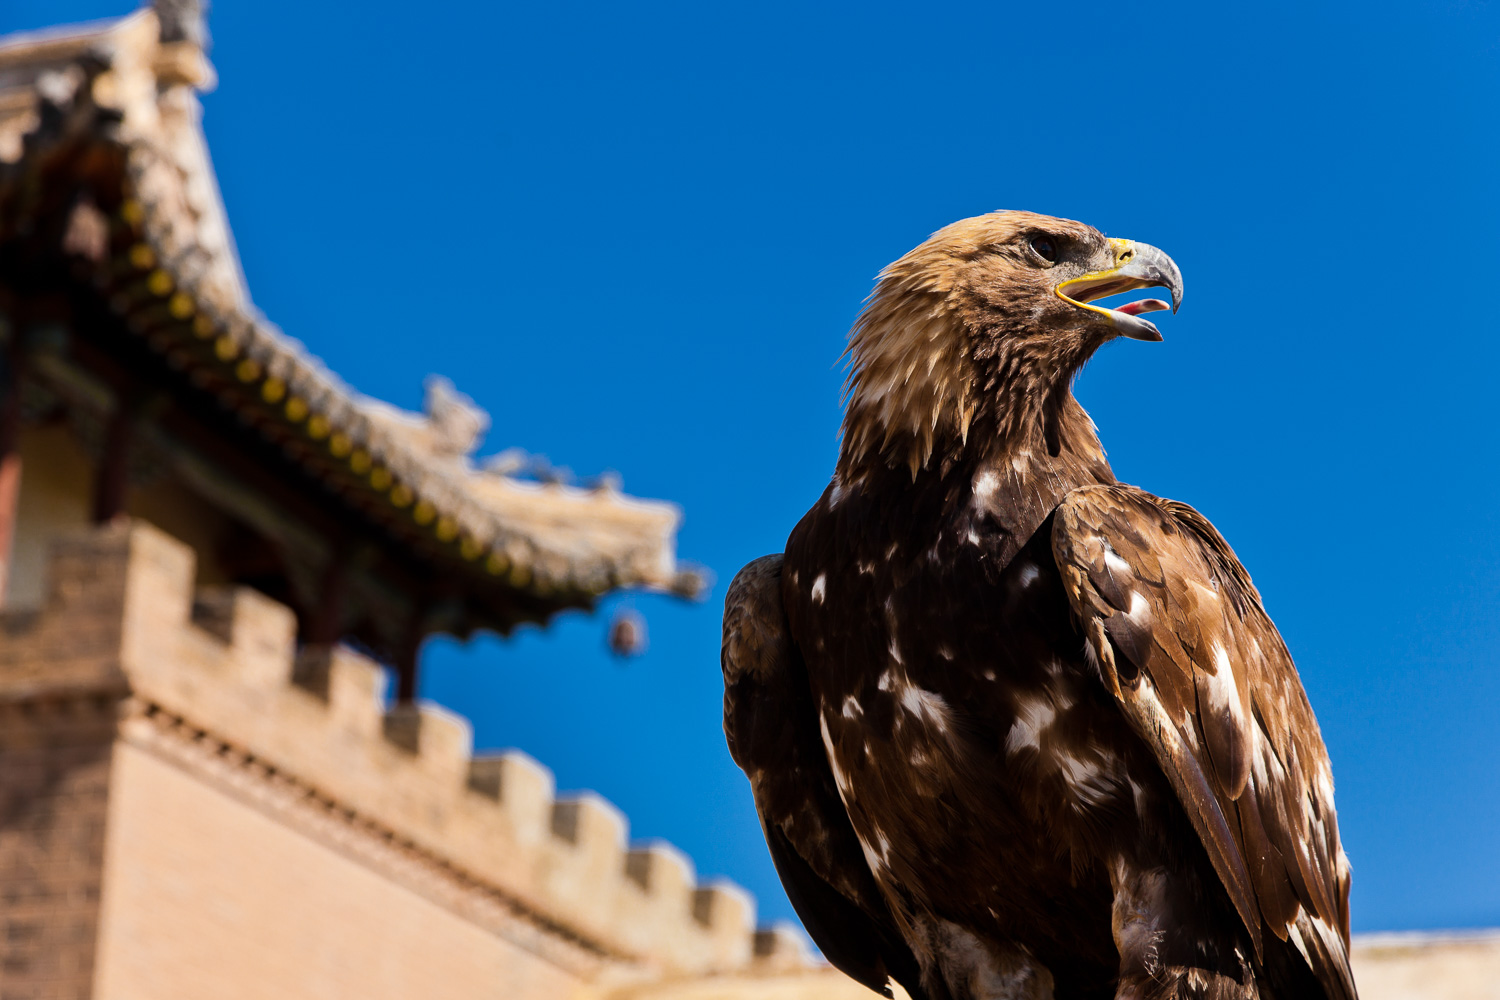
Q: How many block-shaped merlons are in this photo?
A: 9